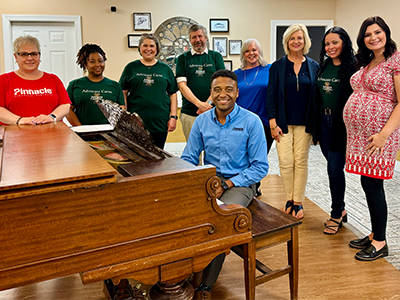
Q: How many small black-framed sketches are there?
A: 6